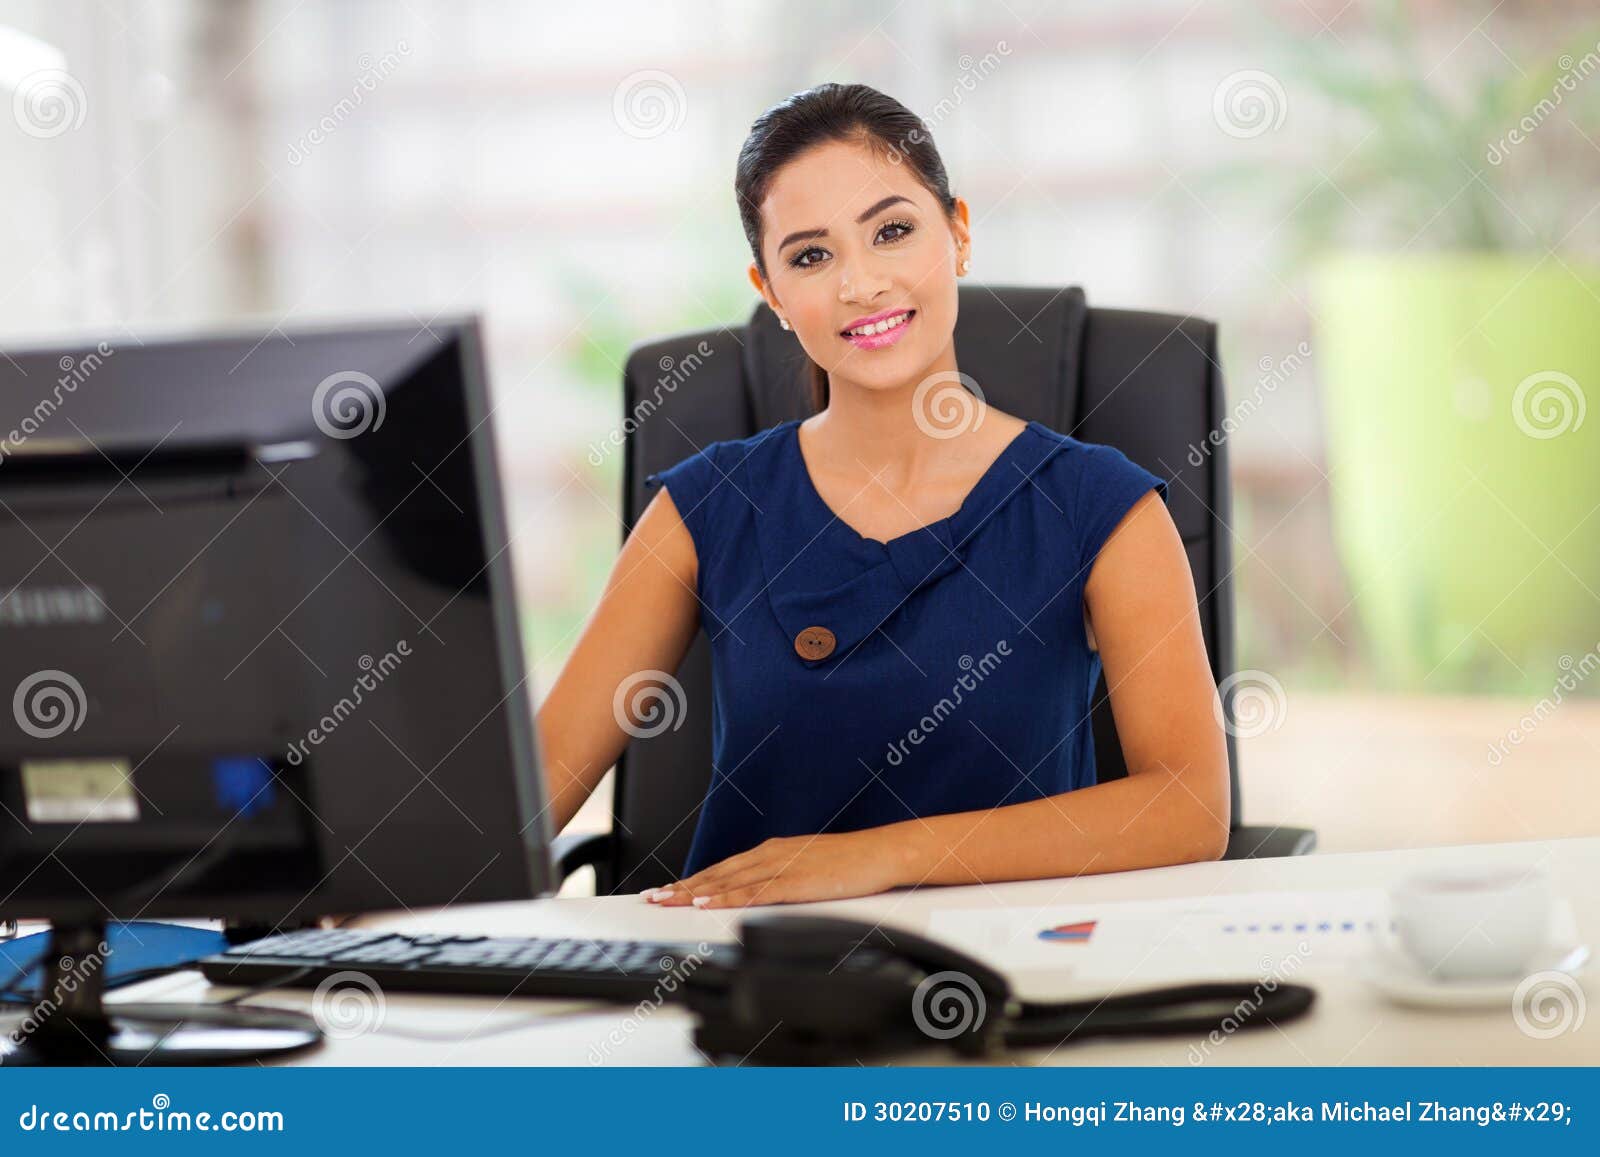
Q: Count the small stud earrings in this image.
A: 2